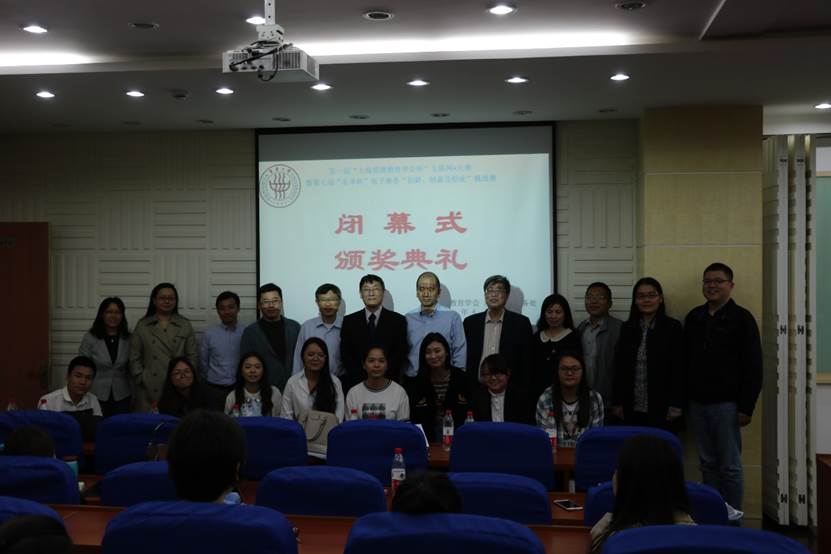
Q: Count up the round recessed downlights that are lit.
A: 11